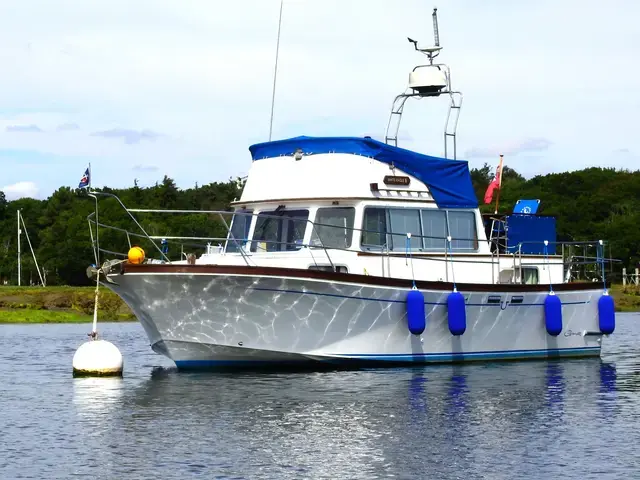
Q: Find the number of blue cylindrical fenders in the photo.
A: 4